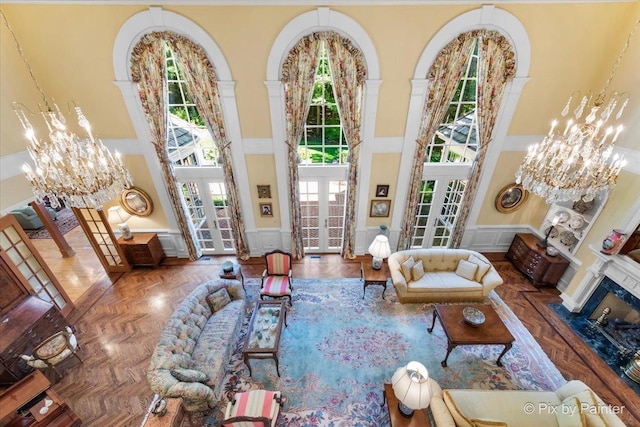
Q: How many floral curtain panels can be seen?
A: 6